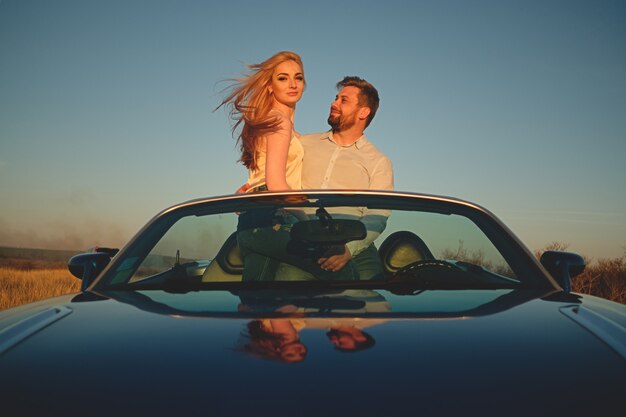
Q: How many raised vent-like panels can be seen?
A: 2